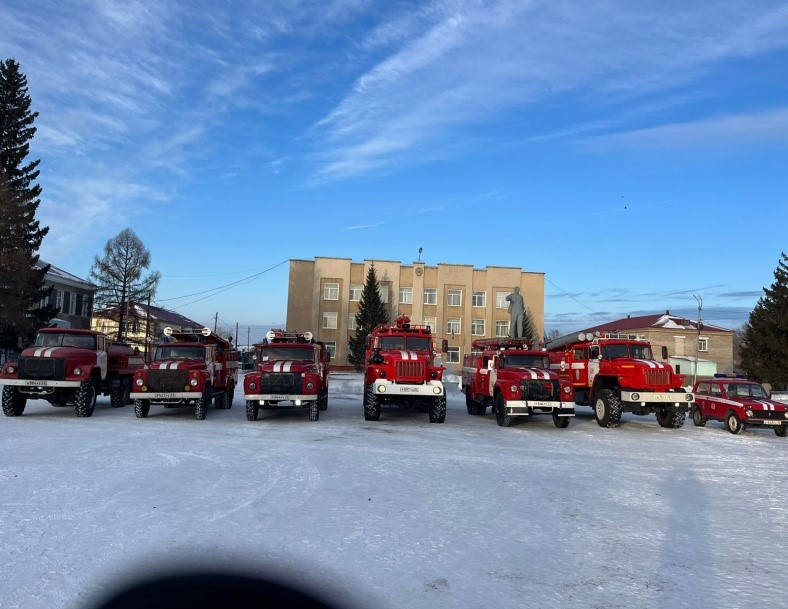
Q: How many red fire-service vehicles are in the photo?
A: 7